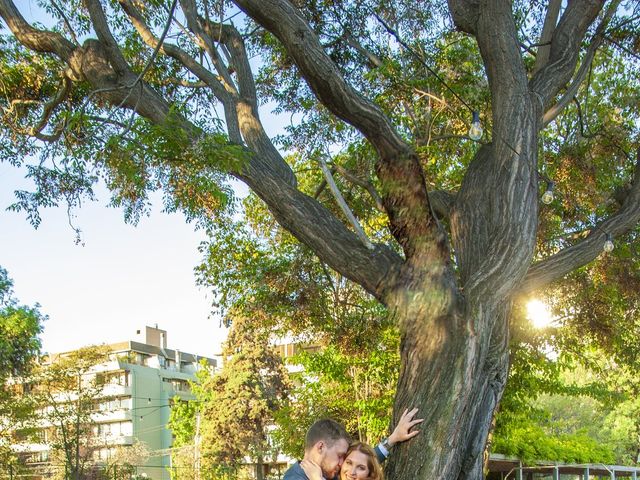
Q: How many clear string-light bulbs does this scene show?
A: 3